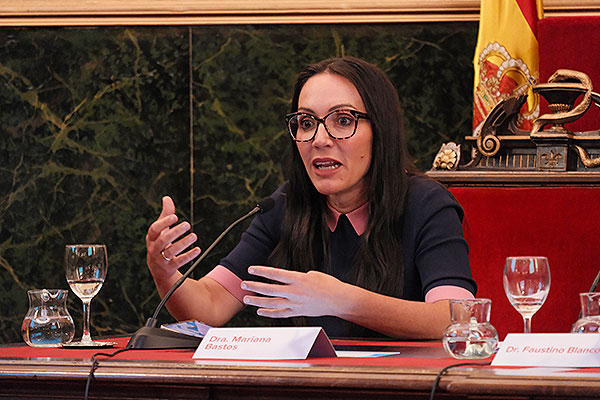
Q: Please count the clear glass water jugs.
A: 3